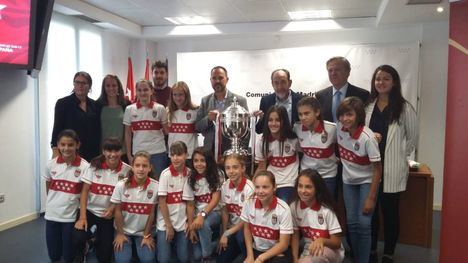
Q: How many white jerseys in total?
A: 13